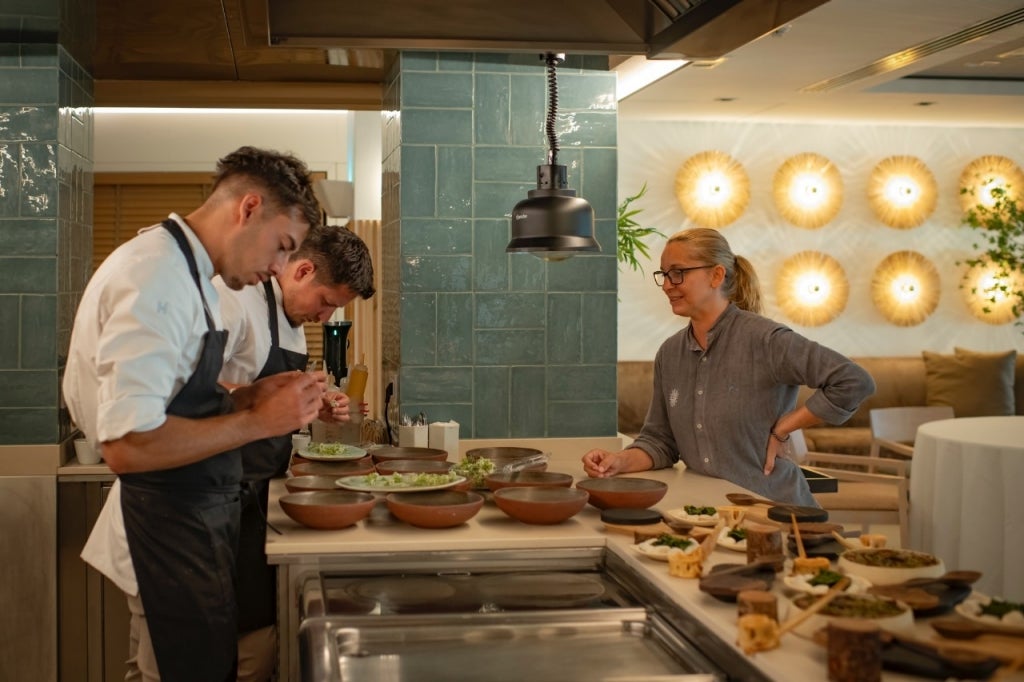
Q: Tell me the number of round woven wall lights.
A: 7